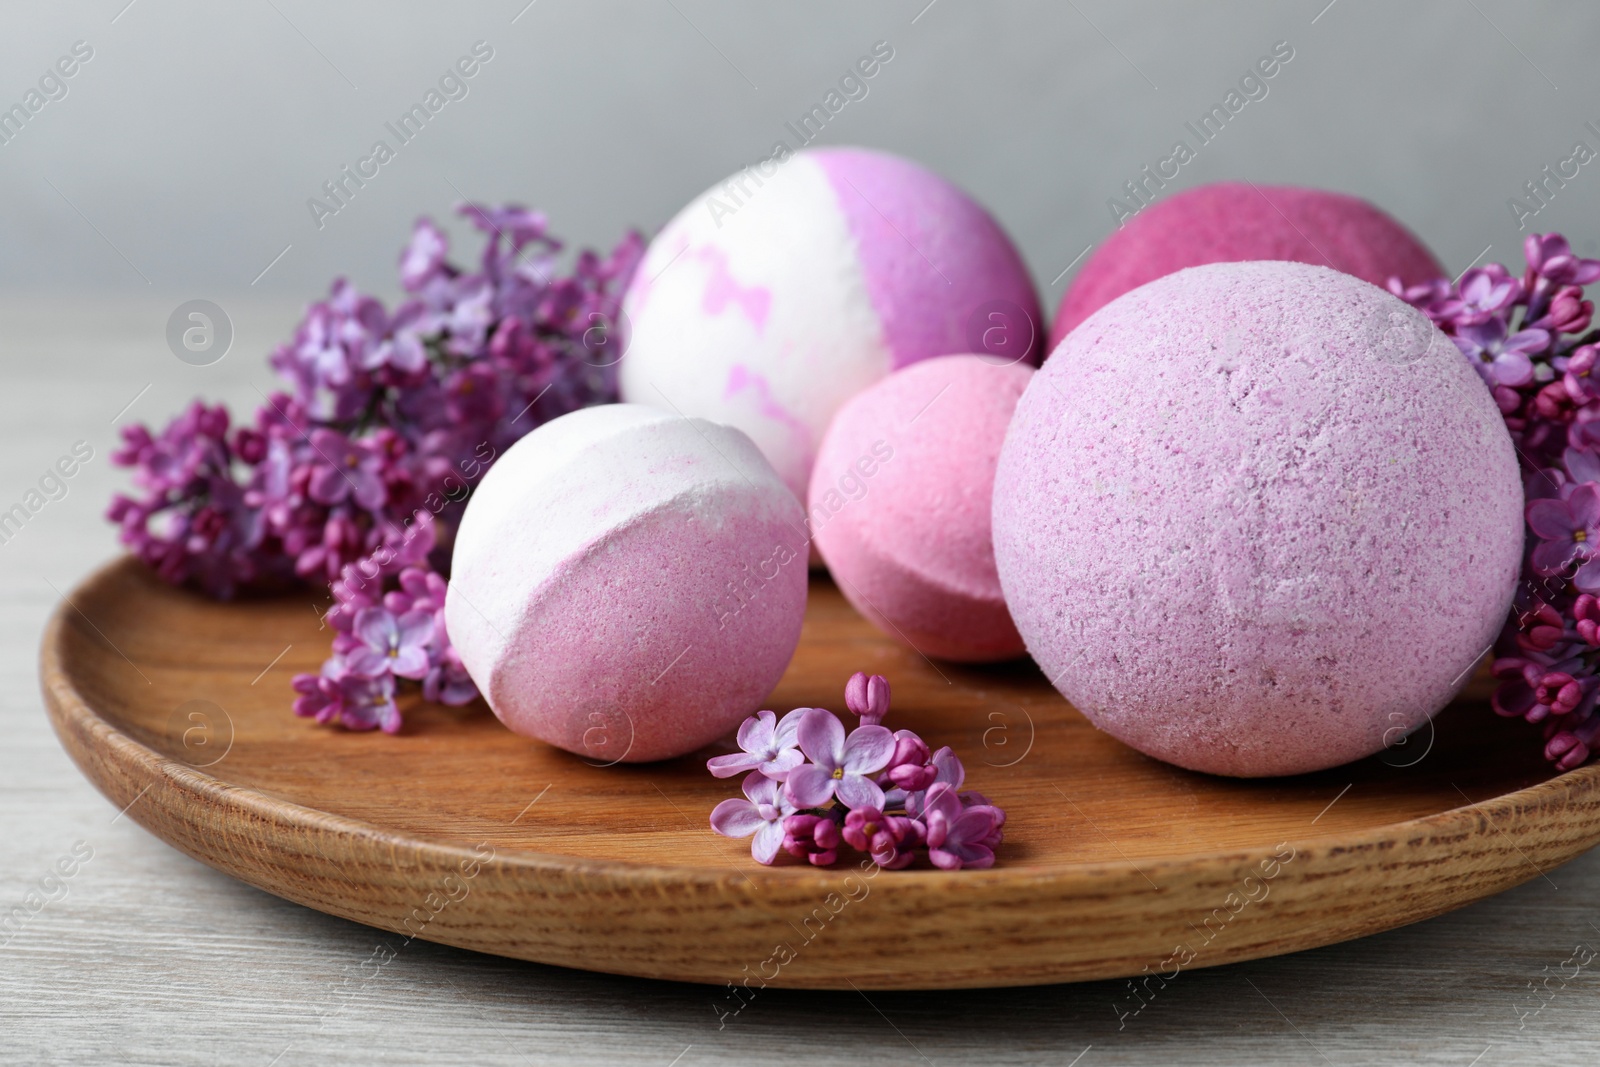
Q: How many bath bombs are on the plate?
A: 5